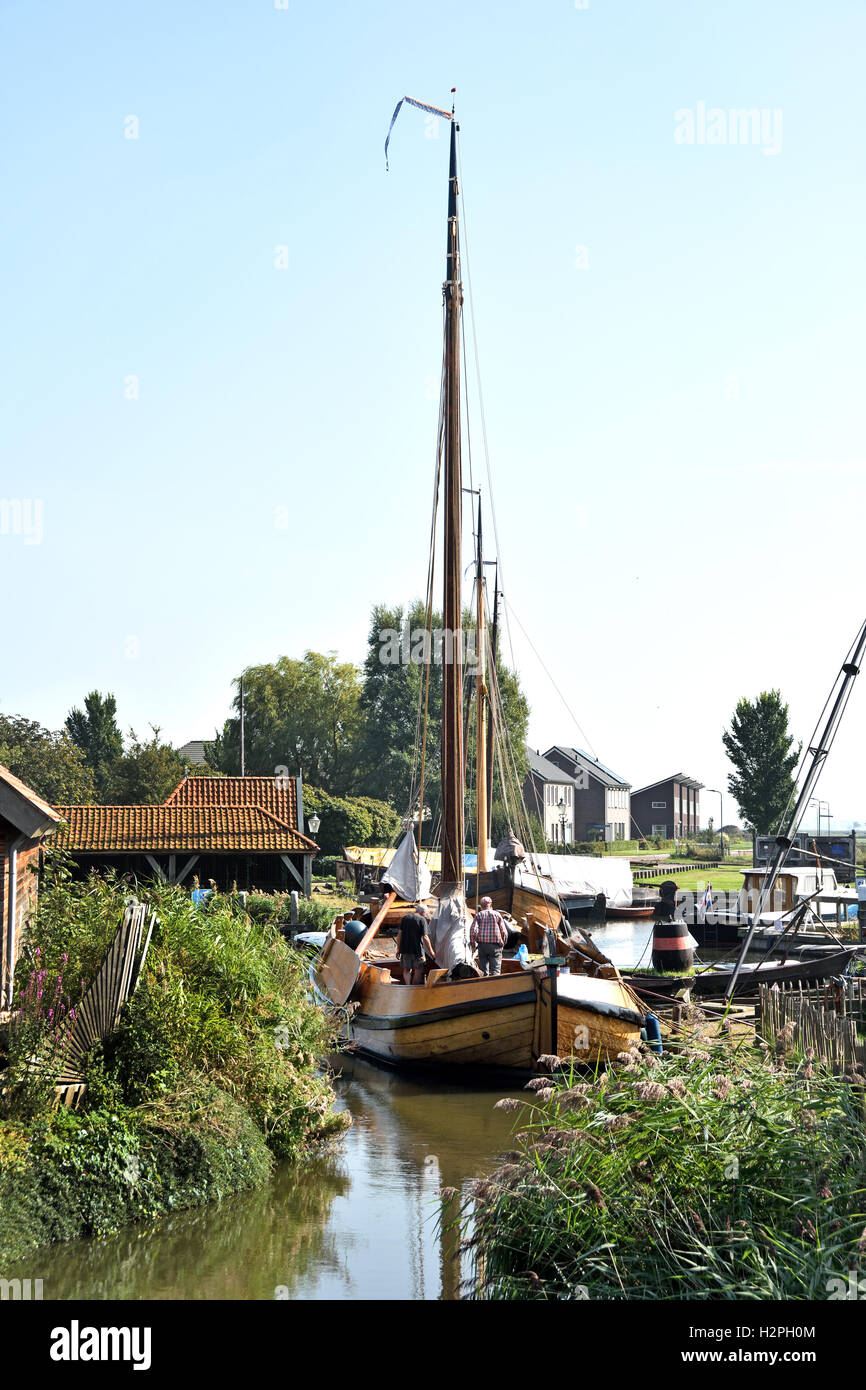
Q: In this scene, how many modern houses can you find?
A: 3